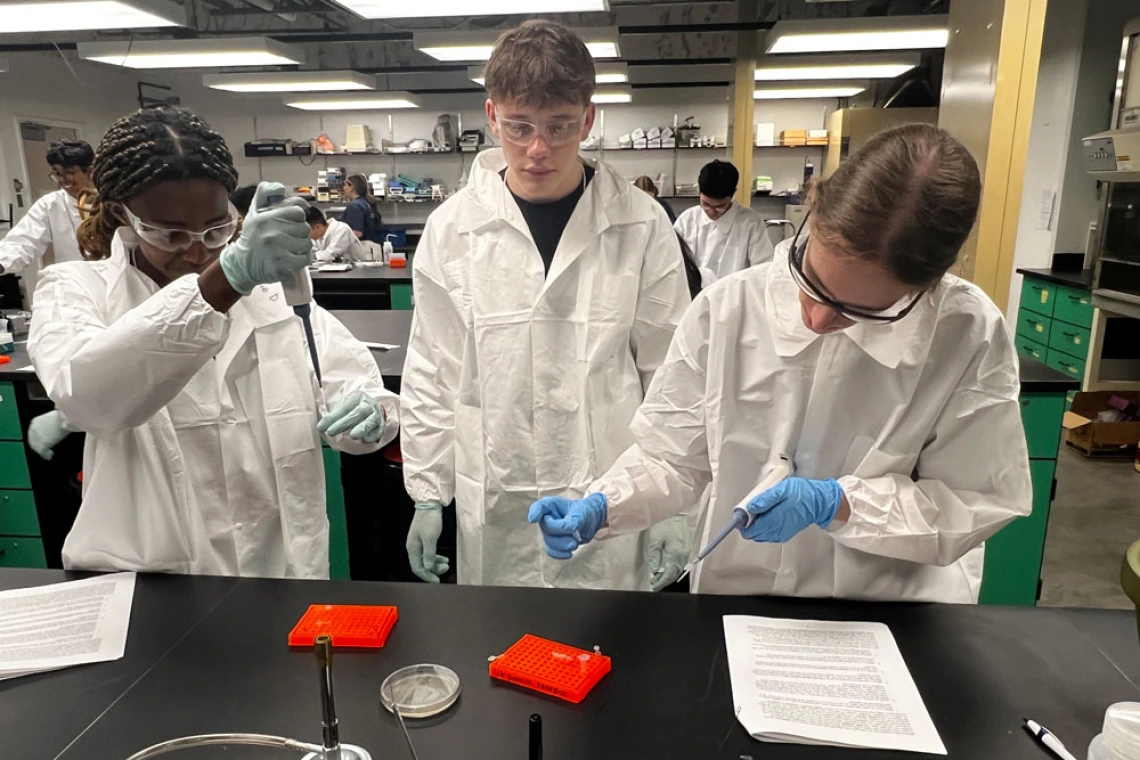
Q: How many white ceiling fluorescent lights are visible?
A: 11